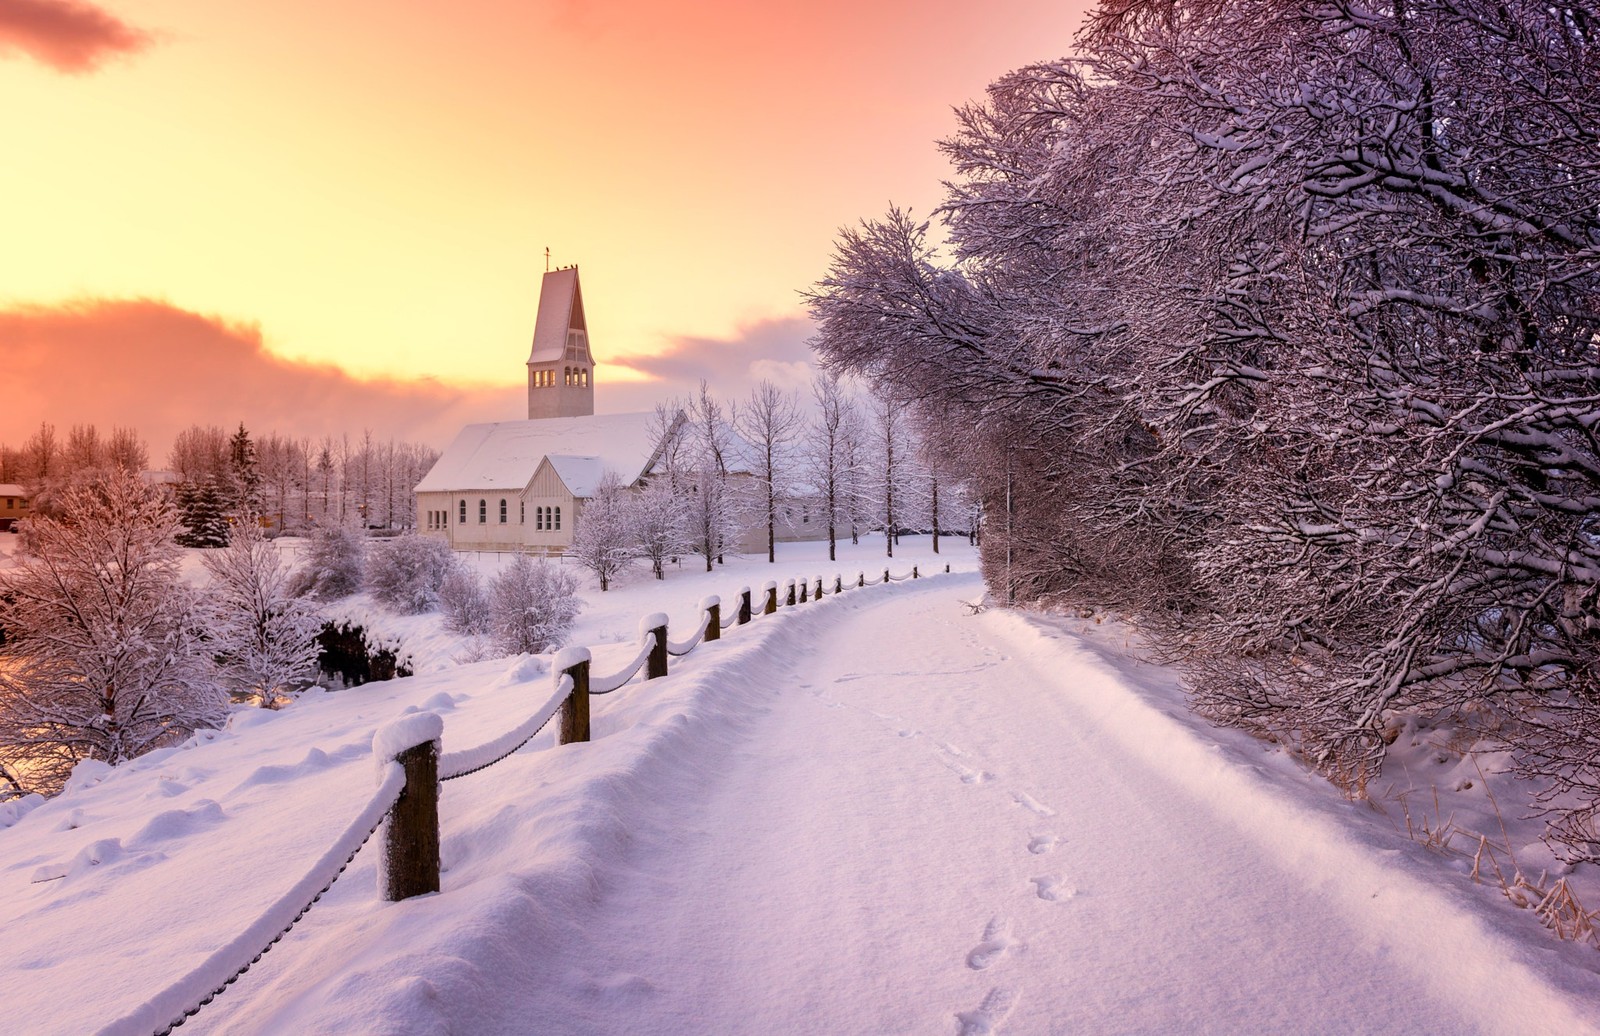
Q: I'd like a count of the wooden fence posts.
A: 14